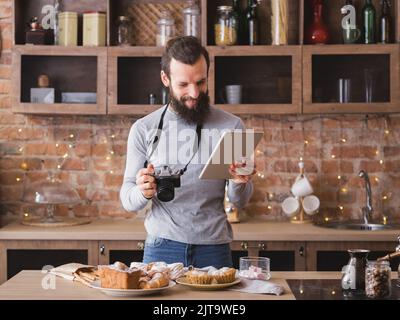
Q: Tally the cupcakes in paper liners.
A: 2